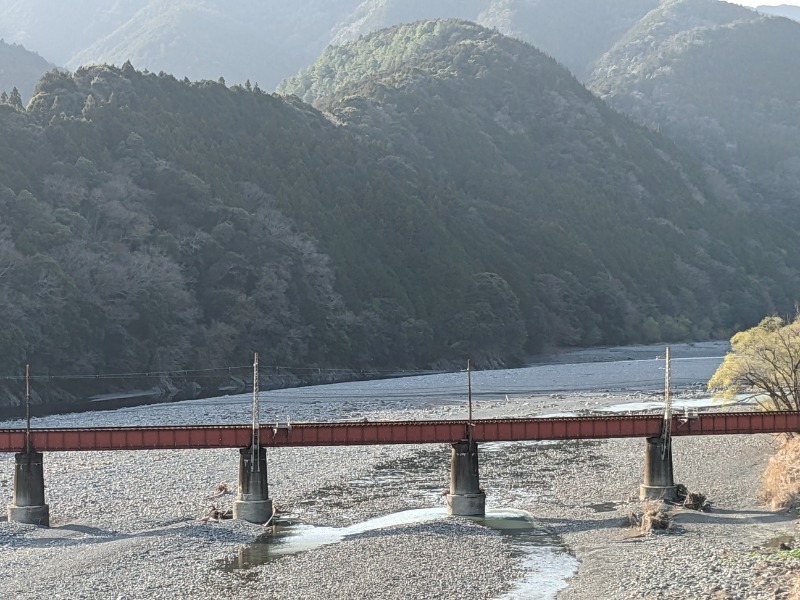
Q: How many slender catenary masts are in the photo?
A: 4